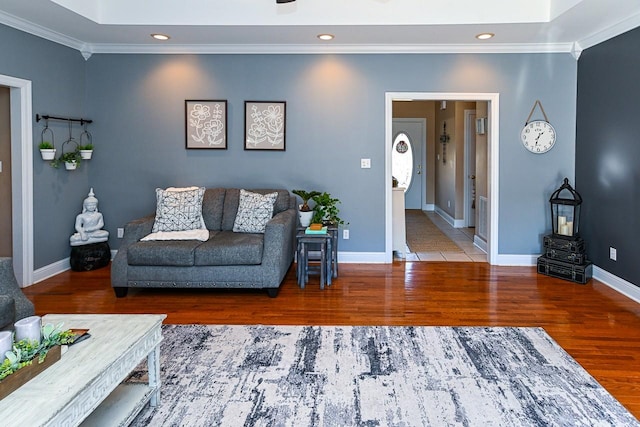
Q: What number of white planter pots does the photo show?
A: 5